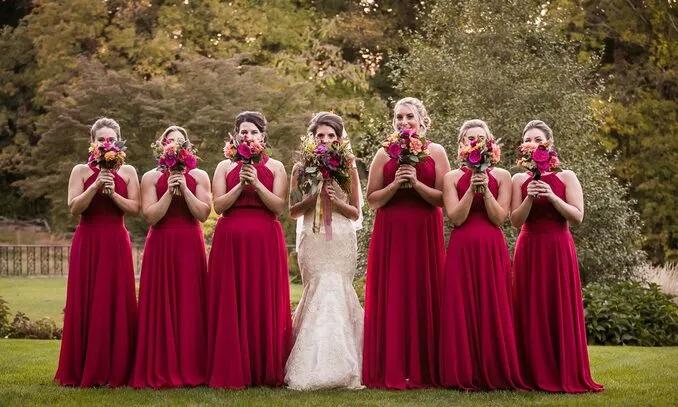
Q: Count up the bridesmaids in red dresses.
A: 6